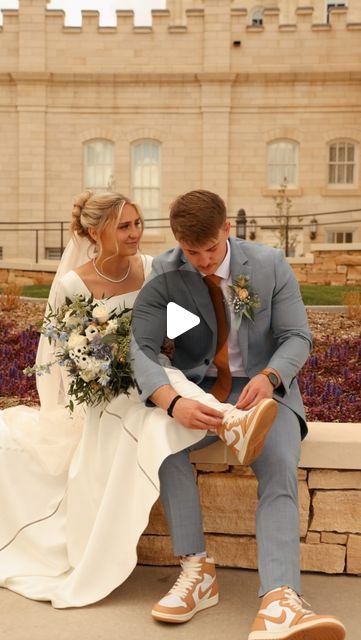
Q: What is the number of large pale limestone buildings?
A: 1